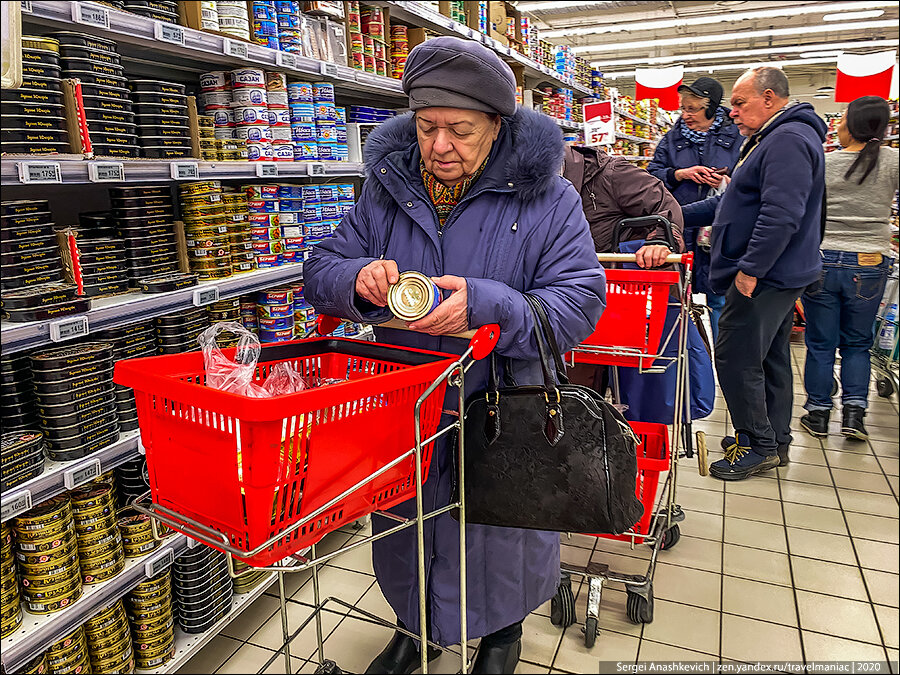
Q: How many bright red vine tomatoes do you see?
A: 0